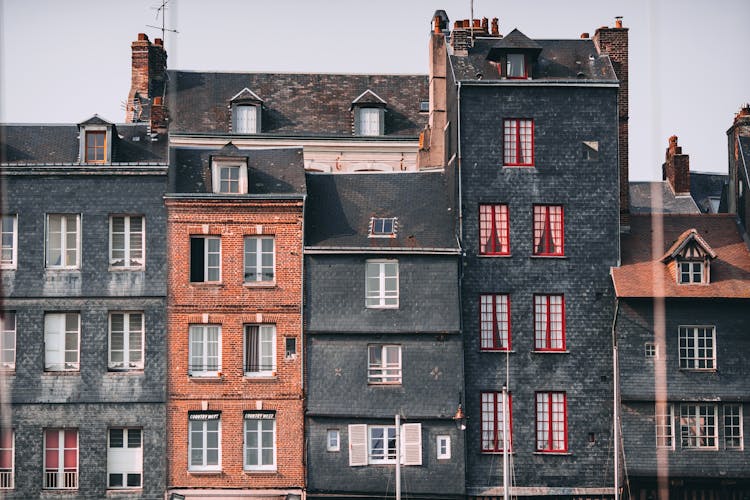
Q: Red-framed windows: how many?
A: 8